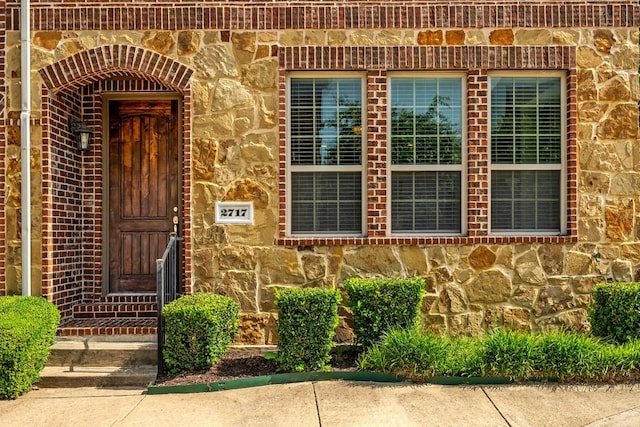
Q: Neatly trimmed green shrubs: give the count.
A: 5